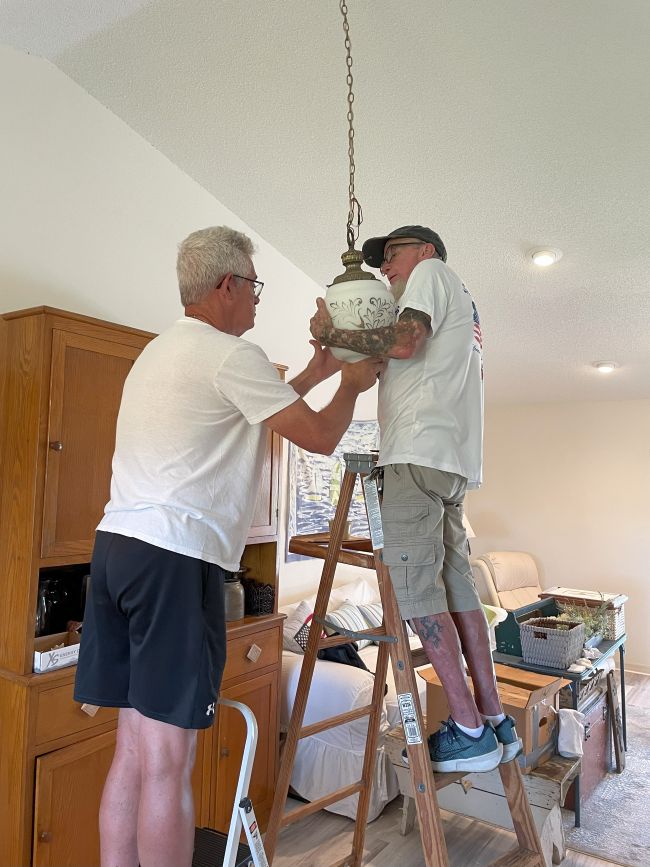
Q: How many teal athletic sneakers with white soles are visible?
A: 2